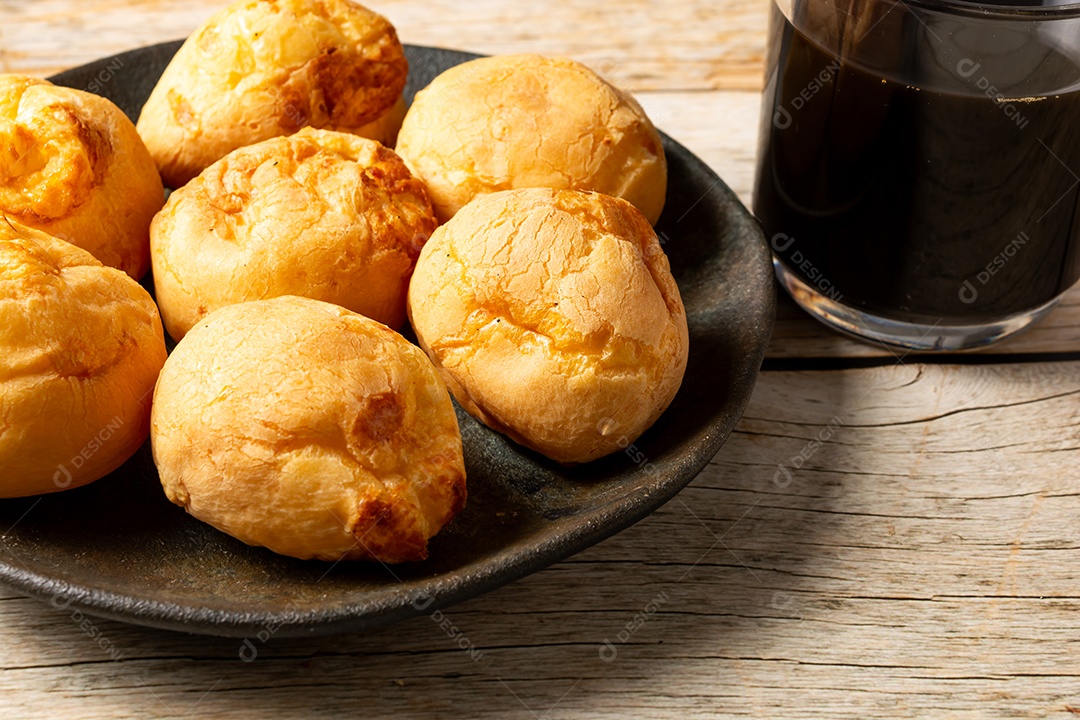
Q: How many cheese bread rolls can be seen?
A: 7